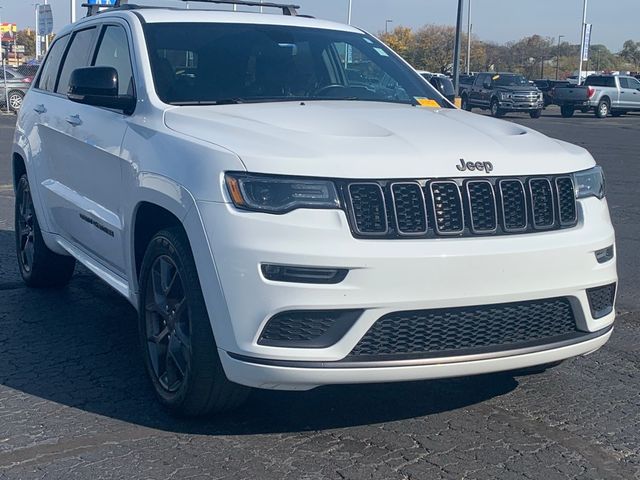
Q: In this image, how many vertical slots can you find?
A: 7